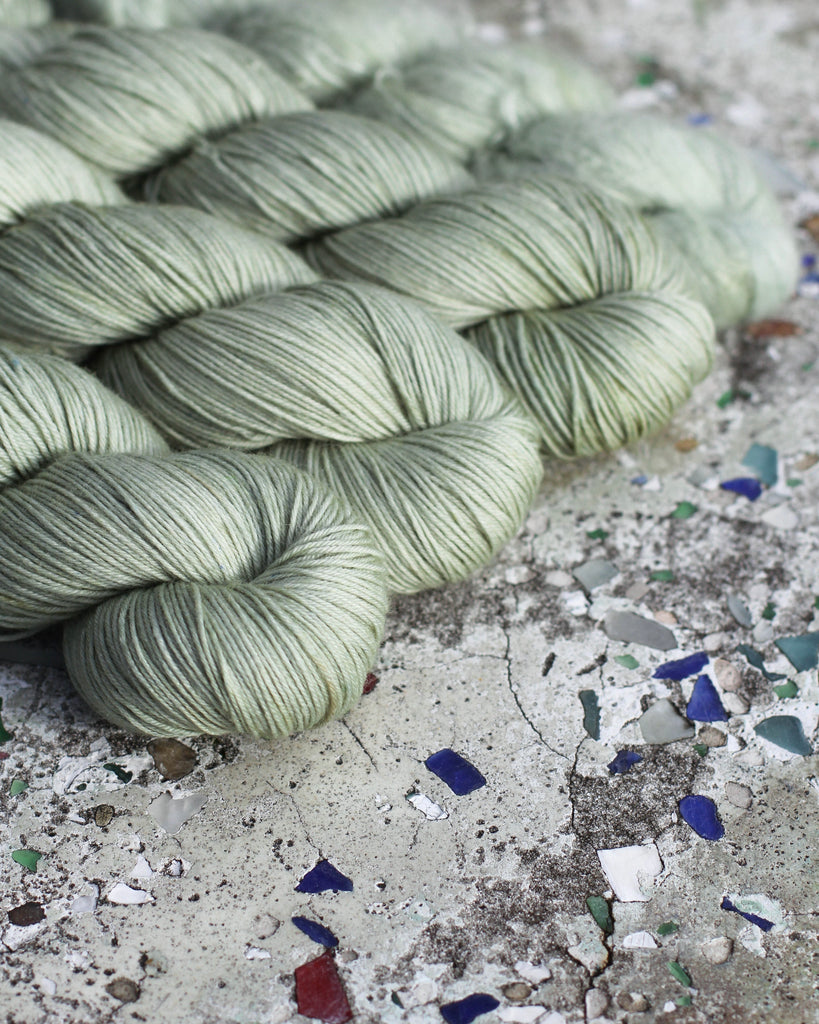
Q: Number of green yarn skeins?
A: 4